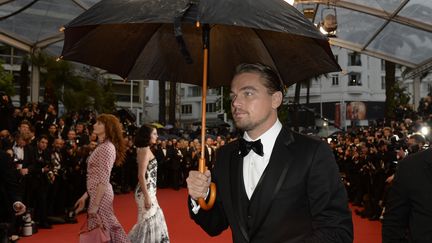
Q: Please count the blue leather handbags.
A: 0